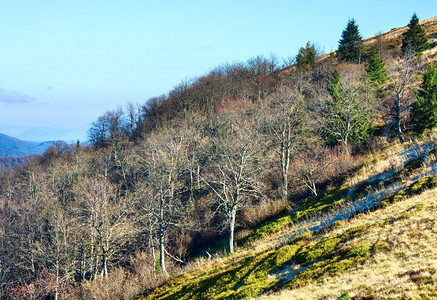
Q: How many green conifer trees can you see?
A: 6